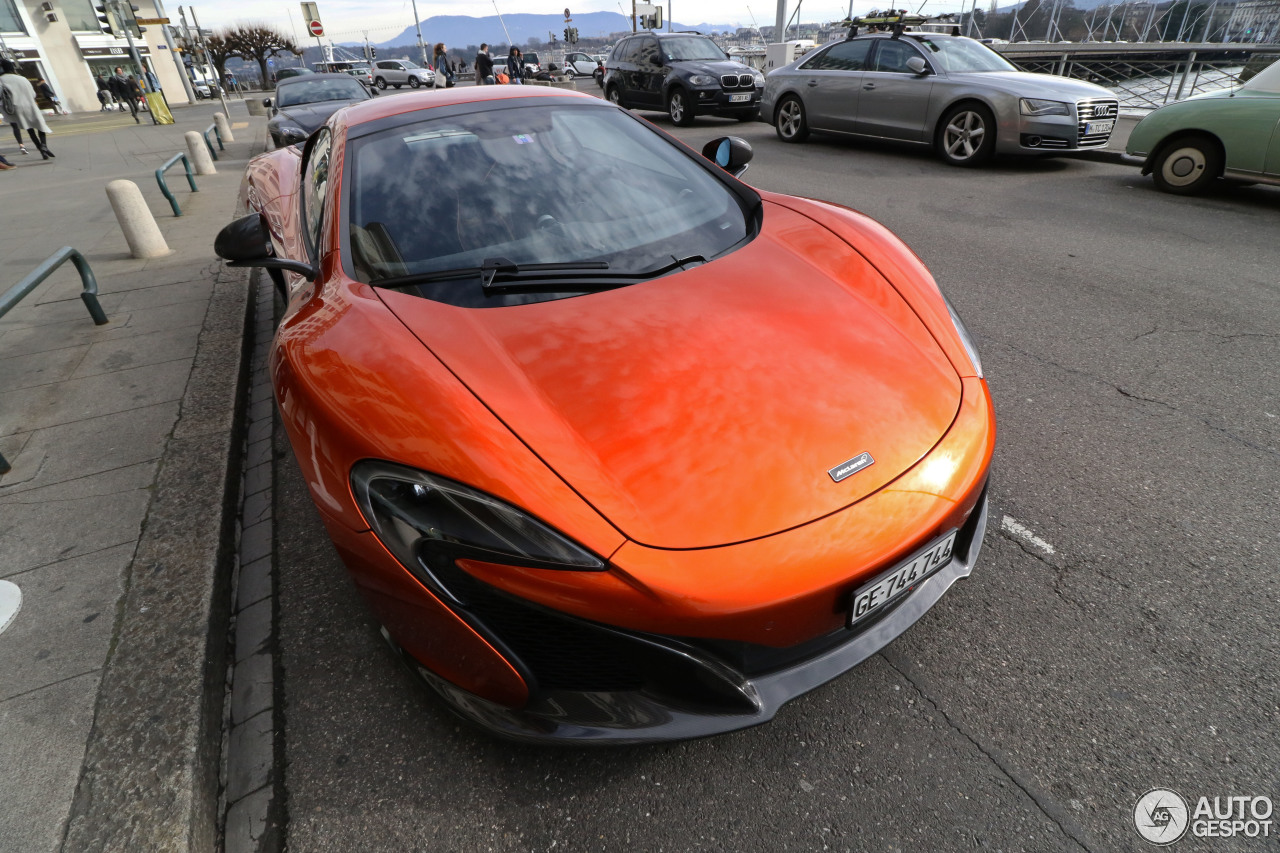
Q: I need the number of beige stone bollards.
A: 3